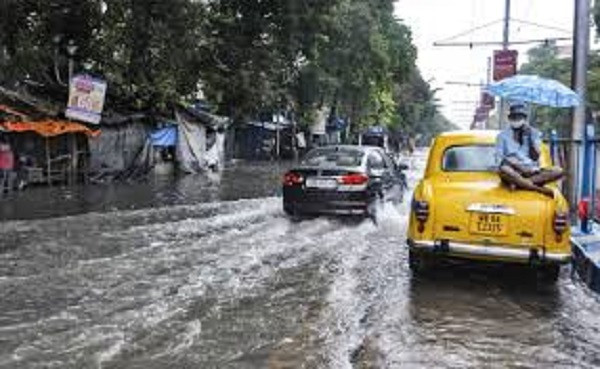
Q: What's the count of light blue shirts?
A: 1